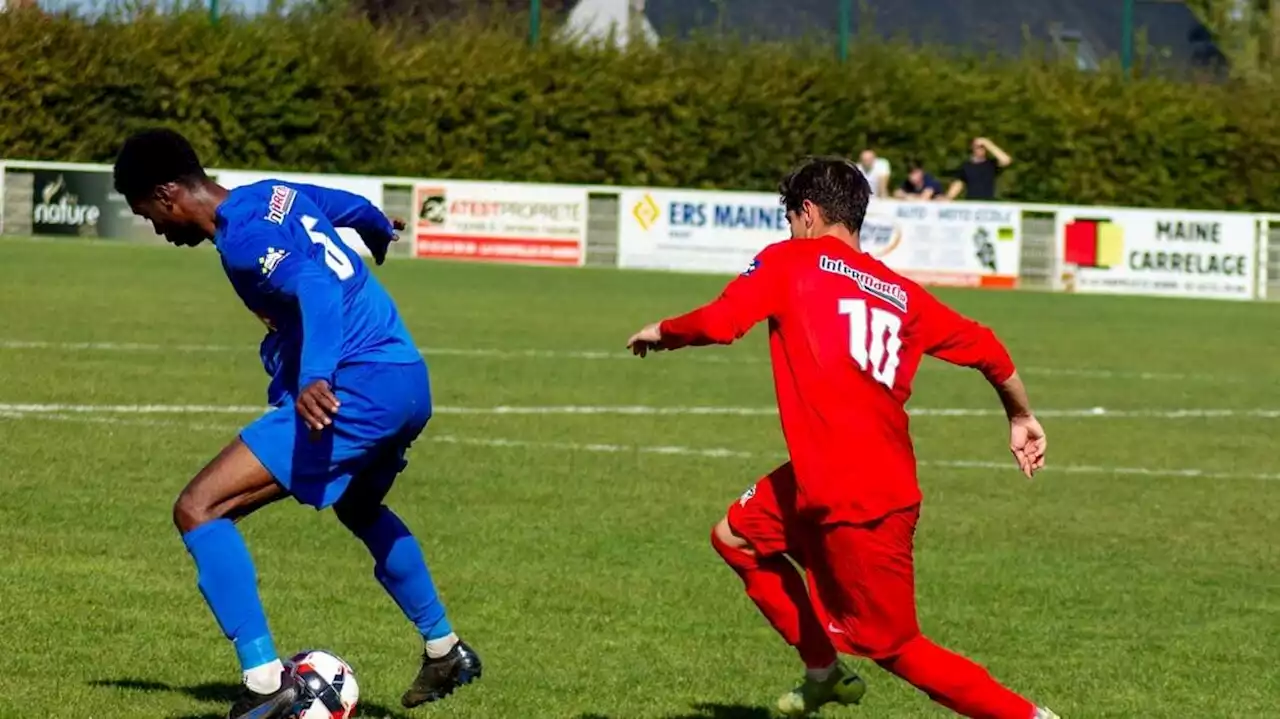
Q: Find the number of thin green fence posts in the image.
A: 4